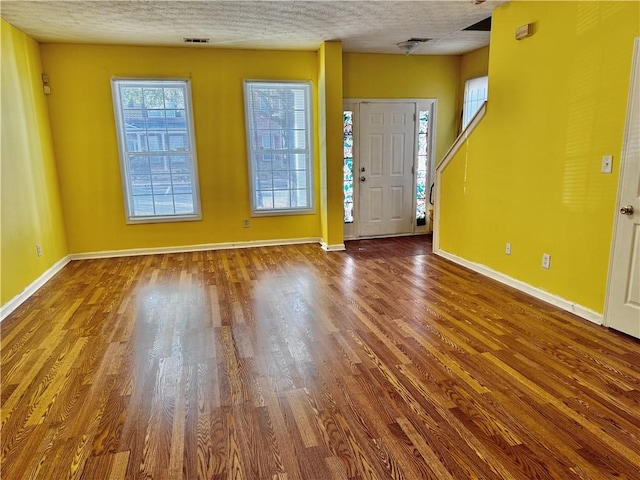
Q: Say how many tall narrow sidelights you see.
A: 2